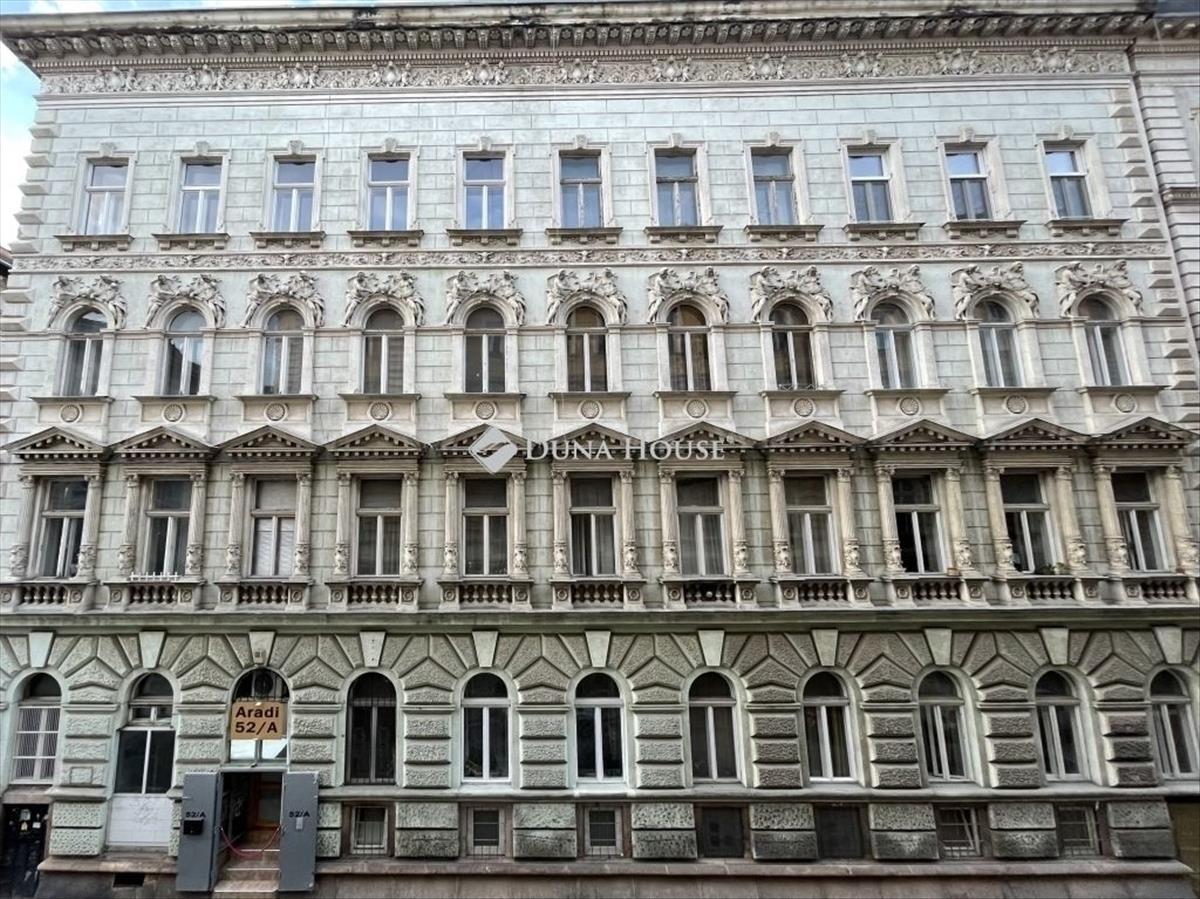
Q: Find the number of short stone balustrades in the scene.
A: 11